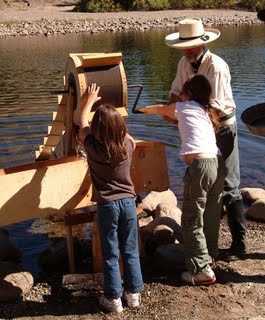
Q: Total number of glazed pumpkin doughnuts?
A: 0